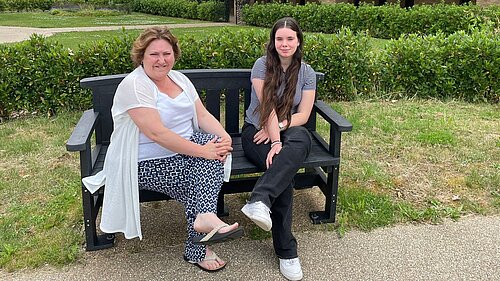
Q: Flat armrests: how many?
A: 2